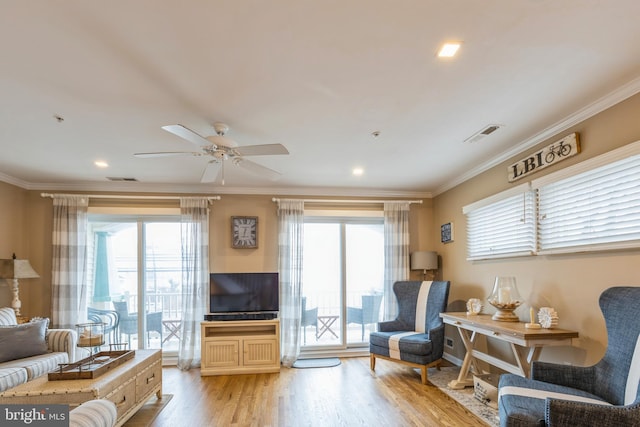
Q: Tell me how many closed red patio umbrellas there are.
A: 0